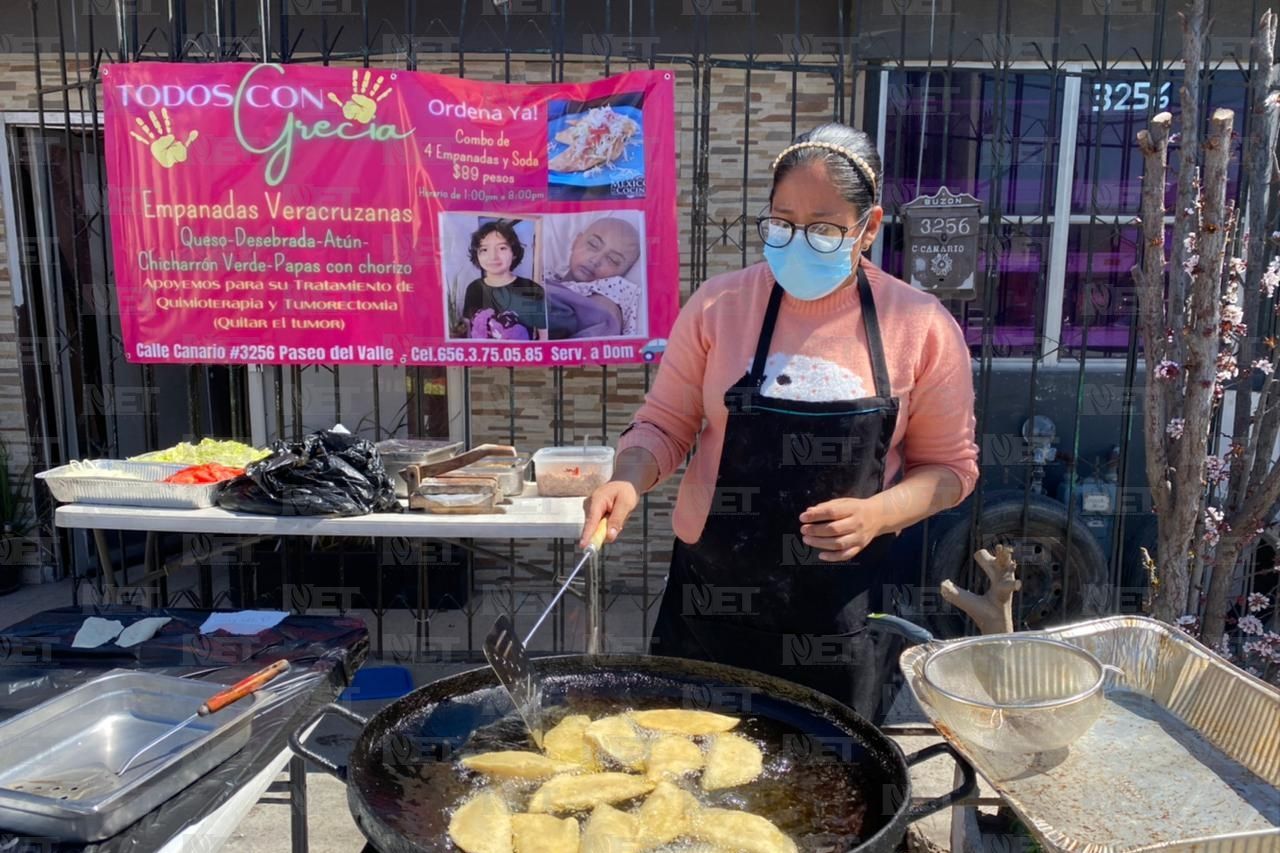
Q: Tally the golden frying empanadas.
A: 12